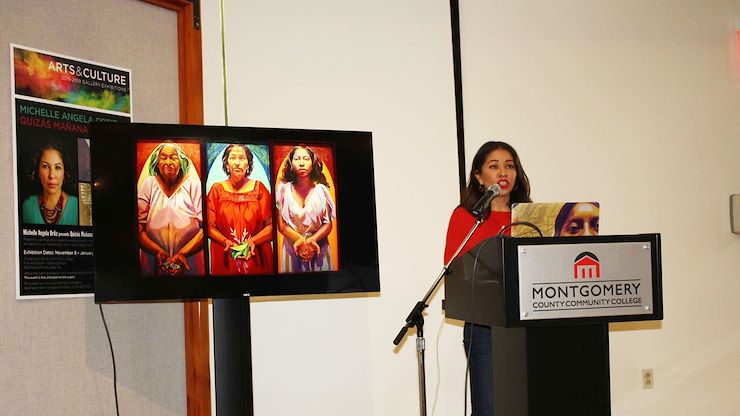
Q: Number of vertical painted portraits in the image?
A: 3